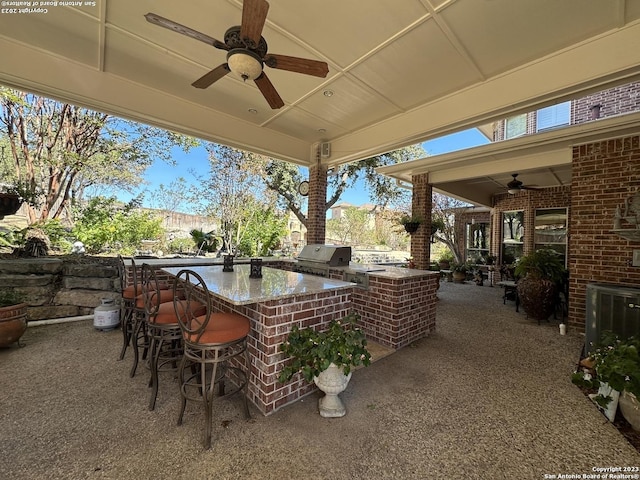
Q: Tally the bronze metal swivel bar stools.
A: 4